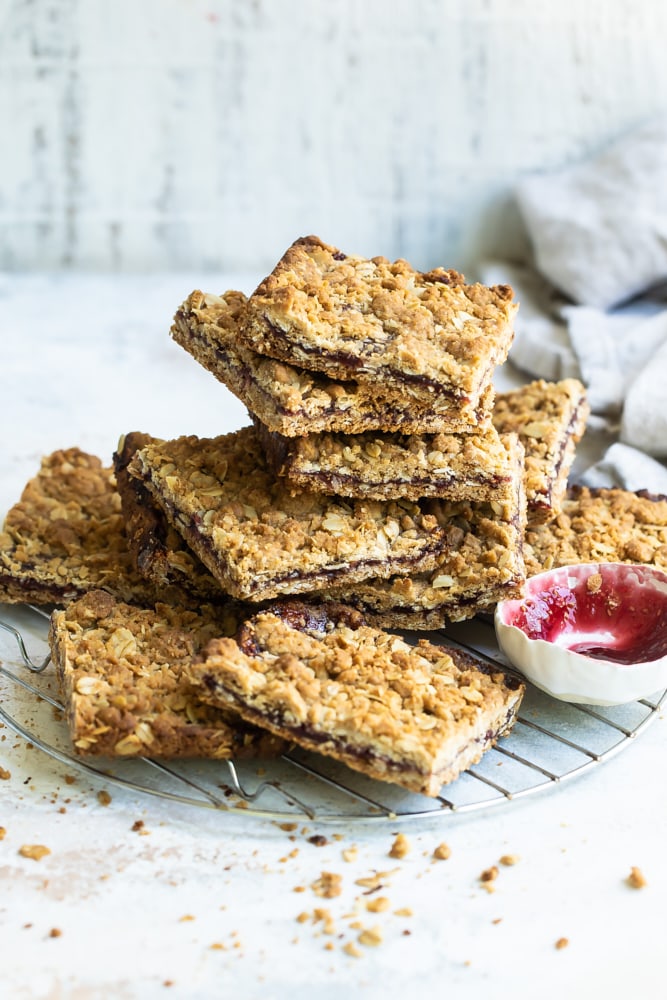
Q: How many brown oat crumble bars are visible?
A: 11